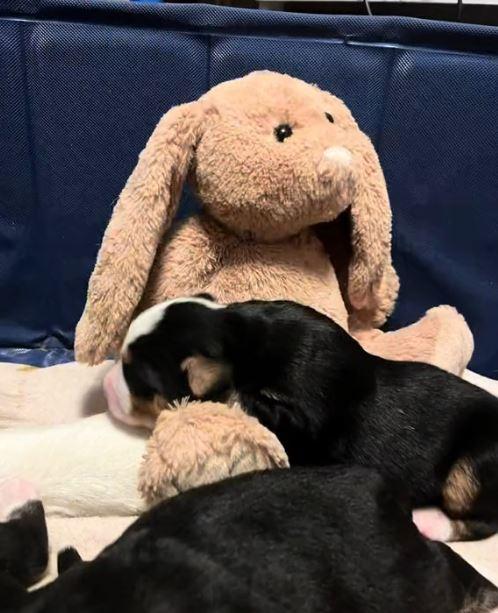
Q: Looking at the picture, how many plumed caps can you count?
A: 0